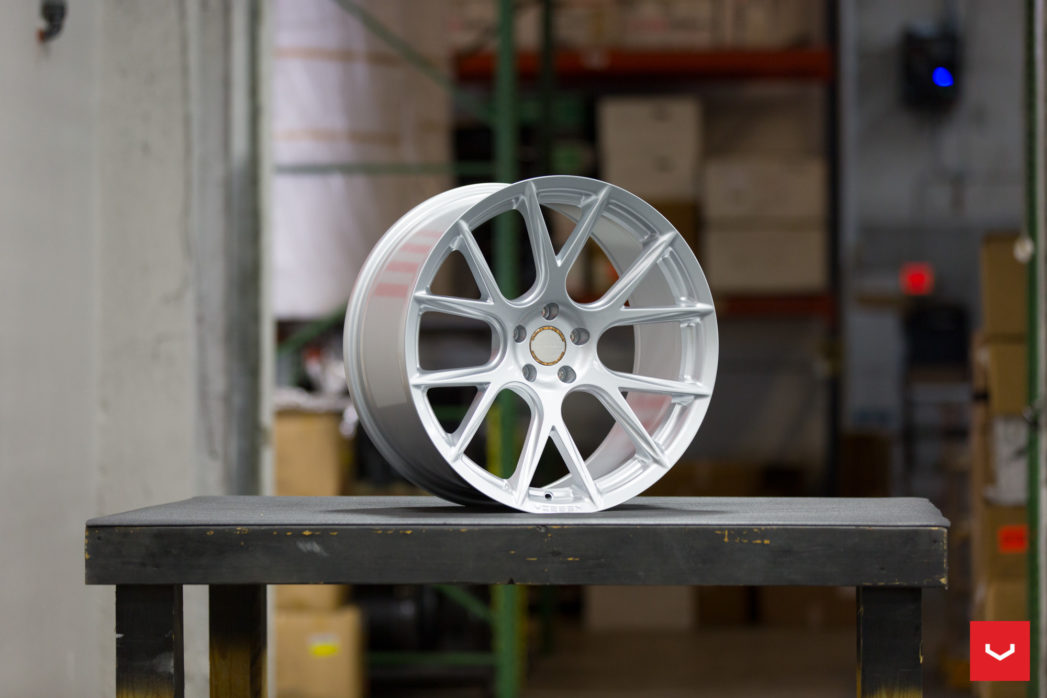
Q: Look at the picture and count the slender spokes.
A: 12